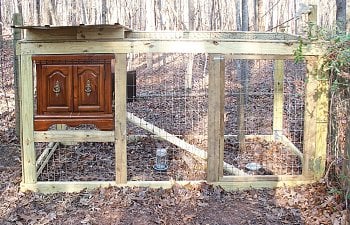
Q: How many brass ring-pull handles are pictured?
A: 2